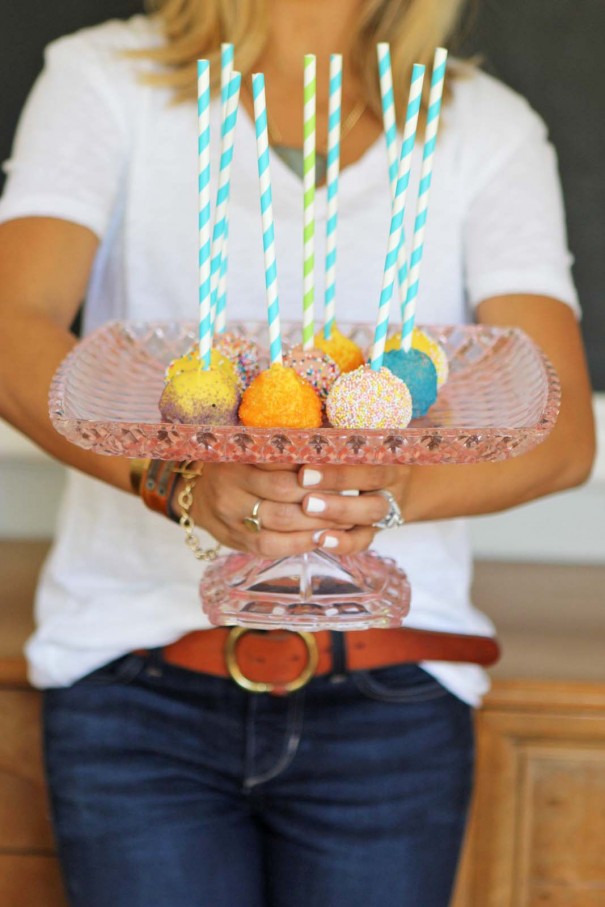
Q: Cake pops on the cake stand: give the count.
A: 9